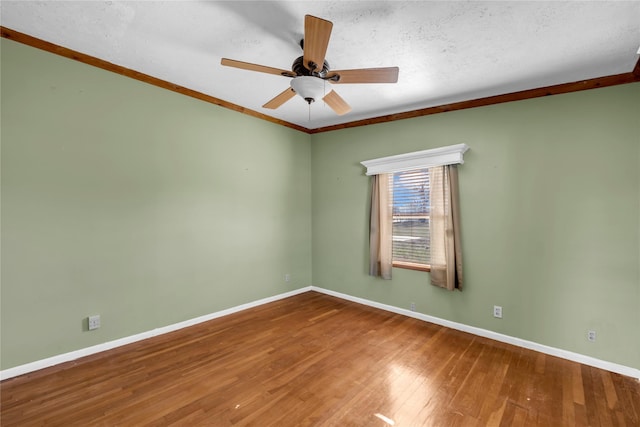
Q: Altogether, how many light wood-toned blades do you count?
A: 5